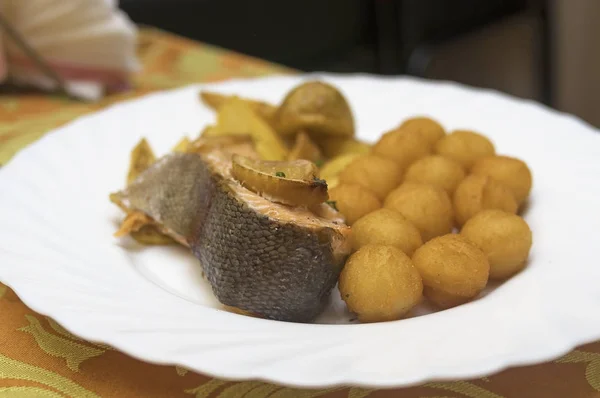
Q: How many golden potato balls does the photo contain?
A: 13